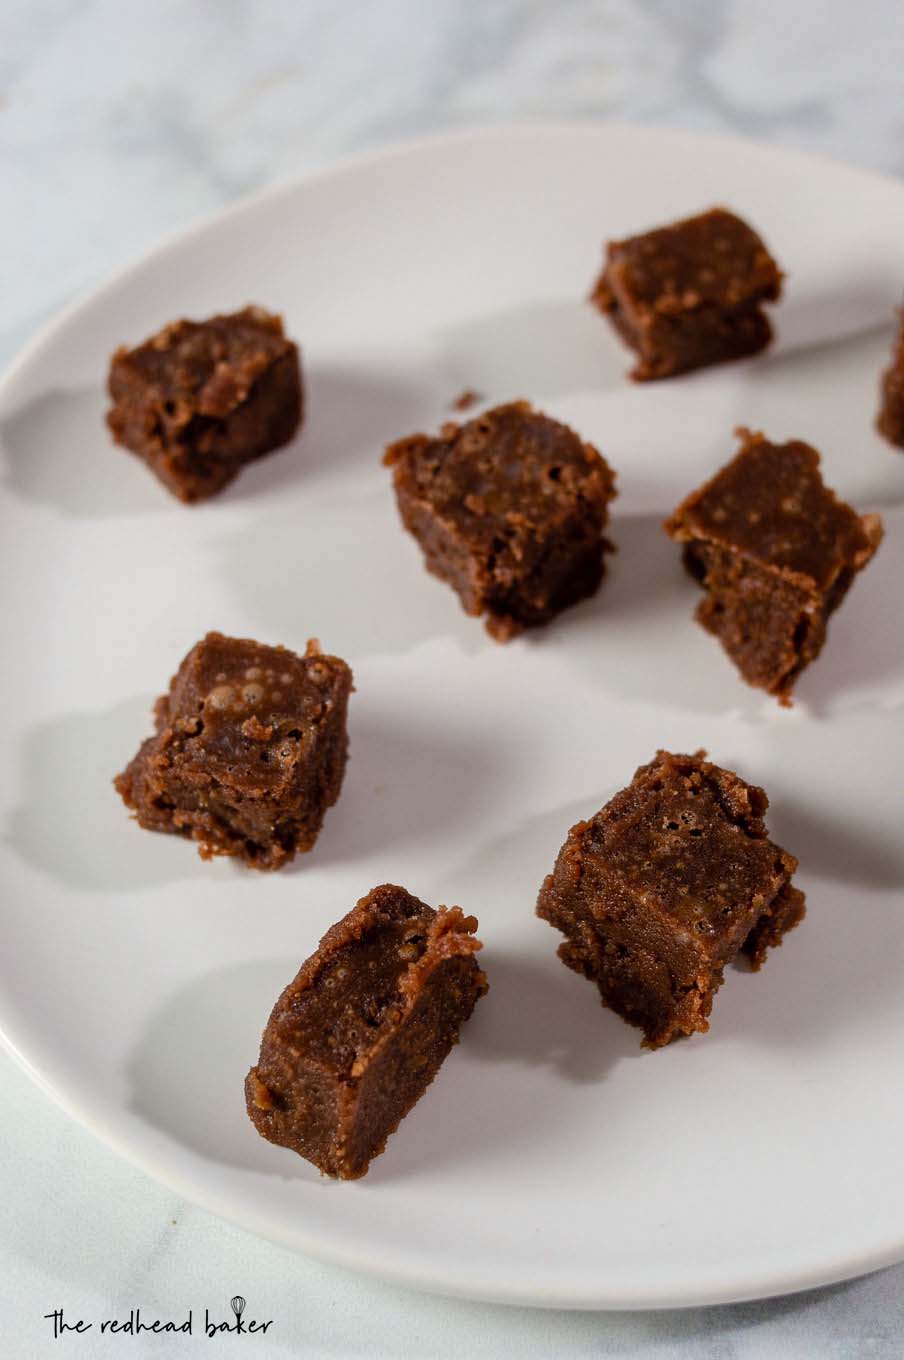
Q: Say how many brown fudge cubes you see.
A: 8